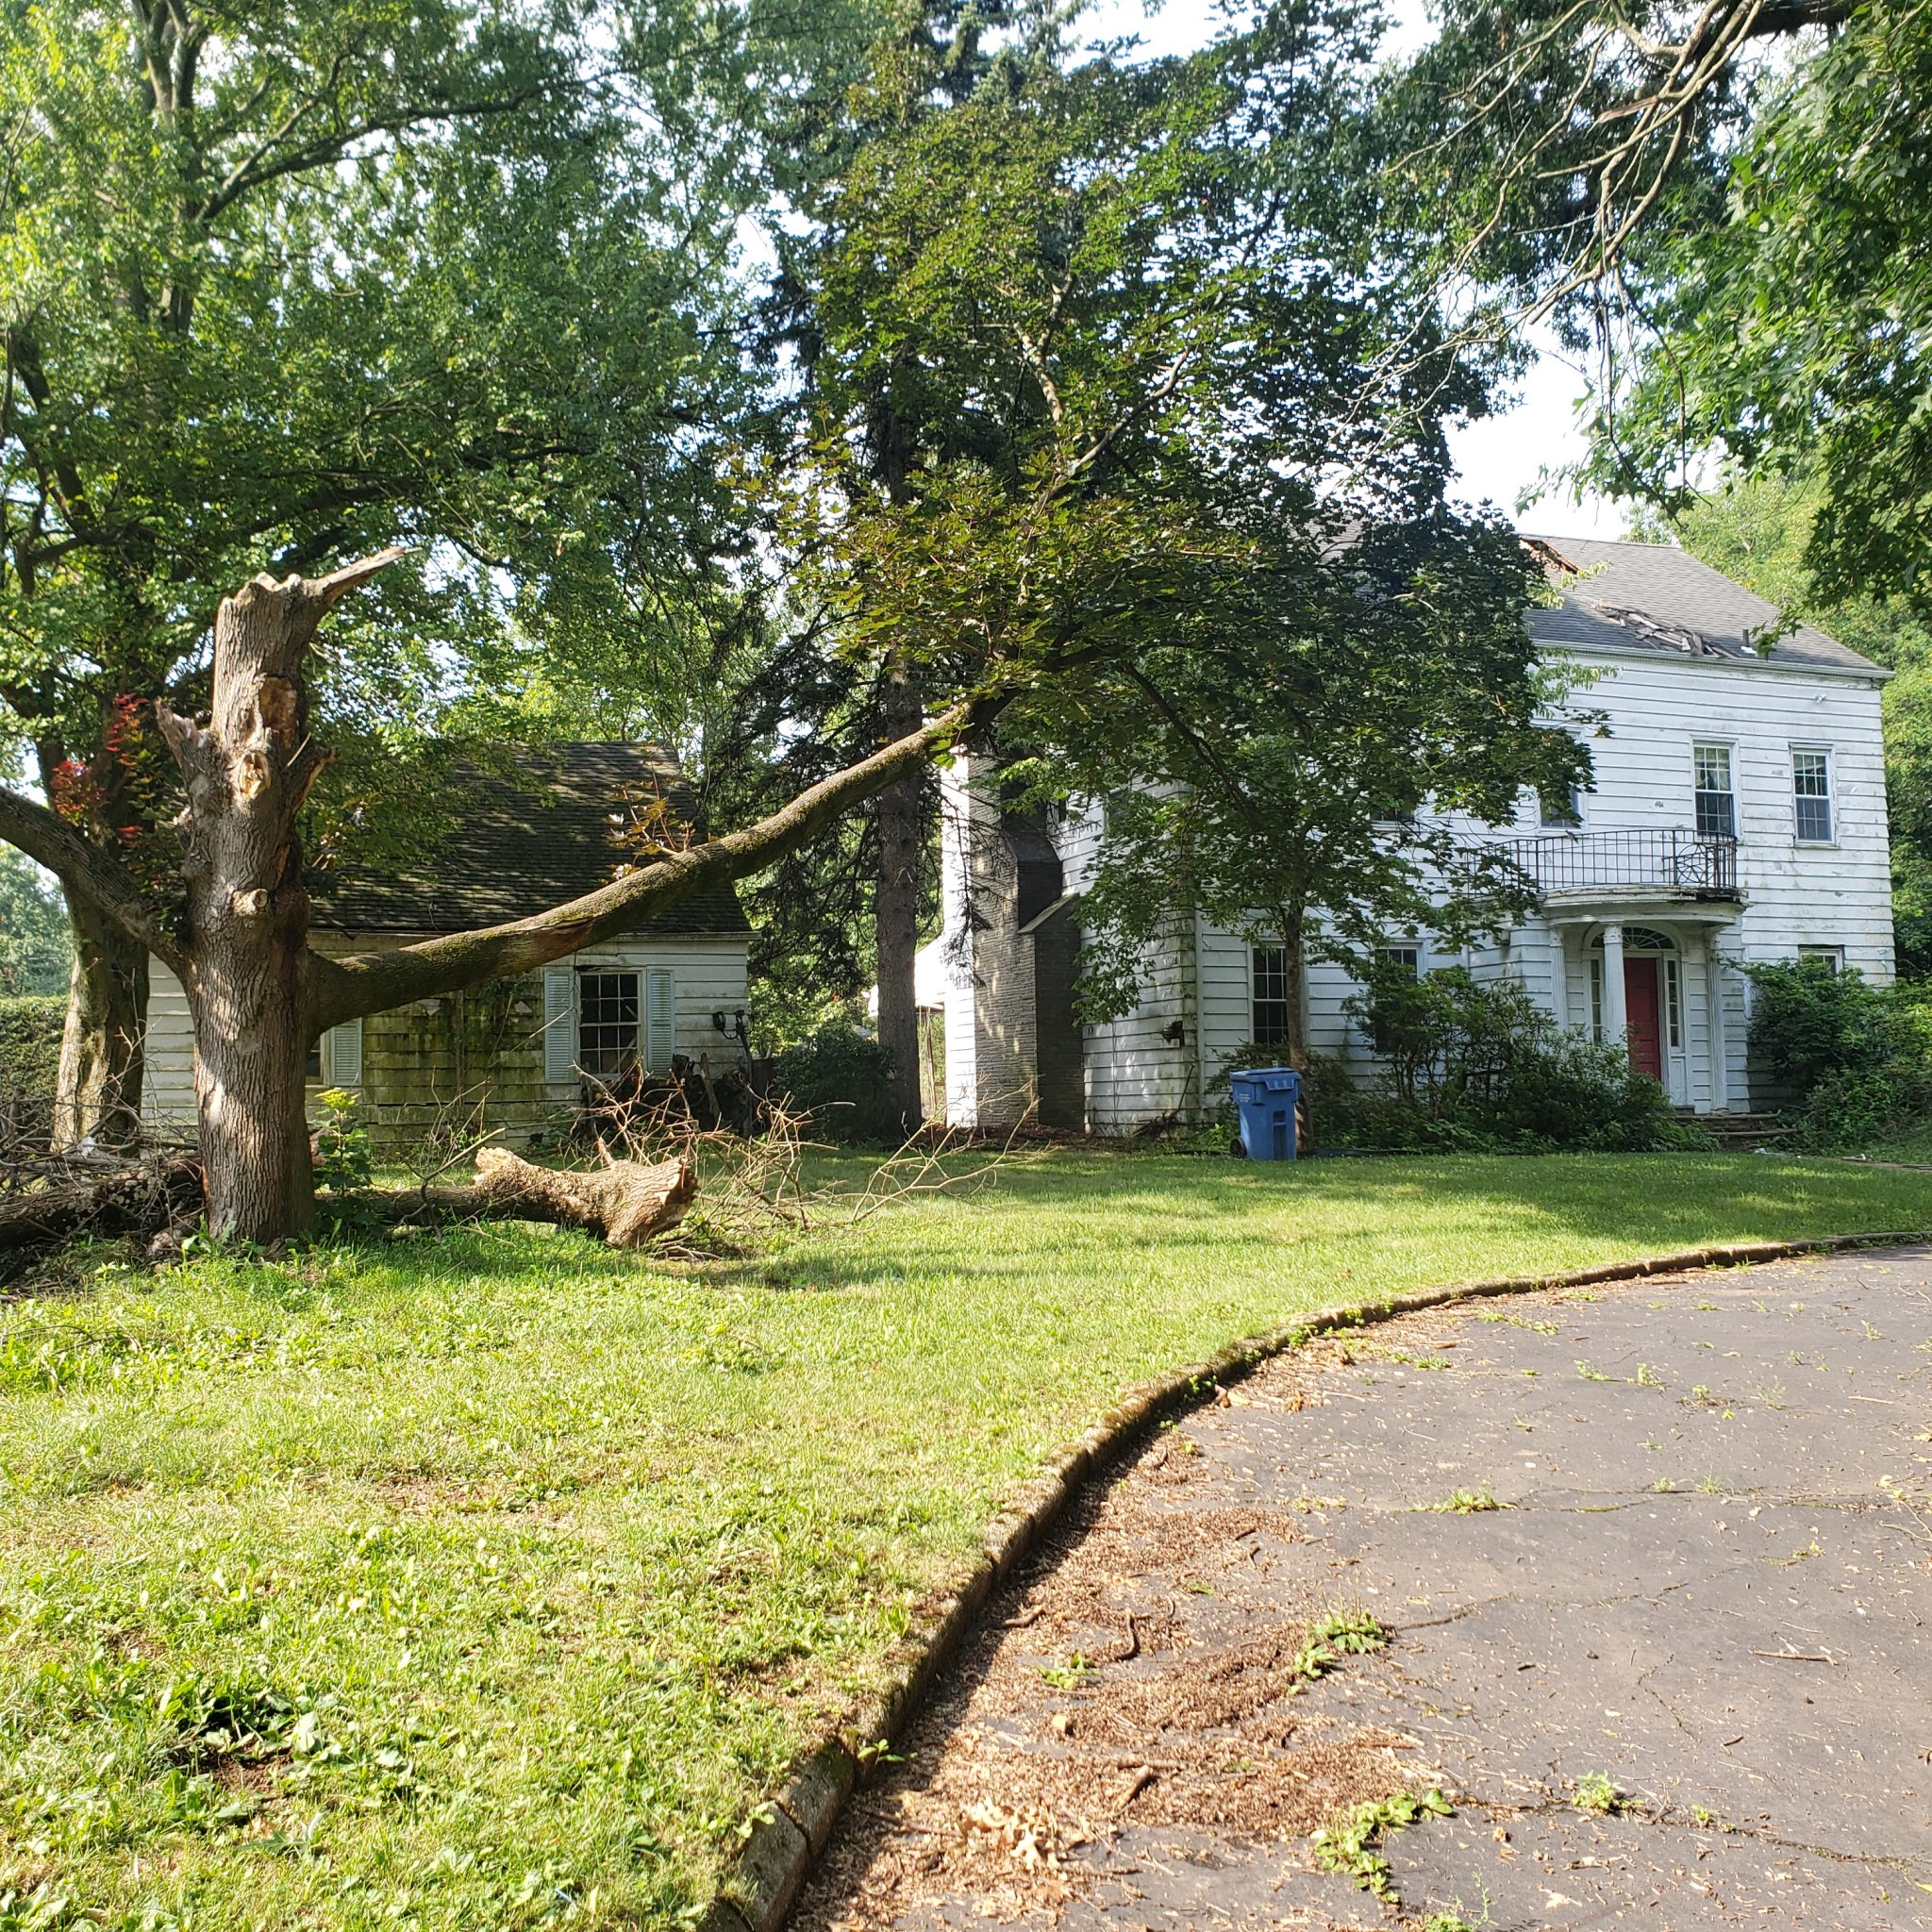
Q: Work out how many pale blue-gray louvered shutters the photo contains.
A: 3